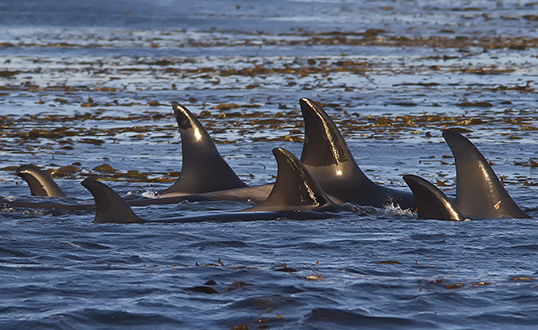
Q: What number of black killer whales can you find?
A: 7